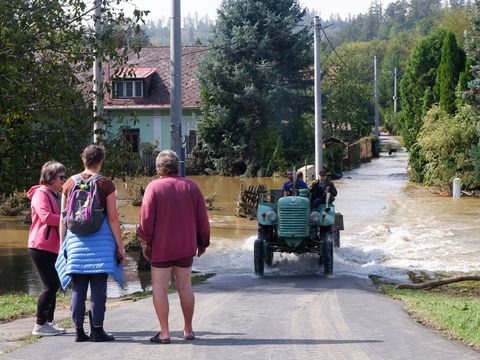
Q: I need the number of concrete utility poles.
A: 5